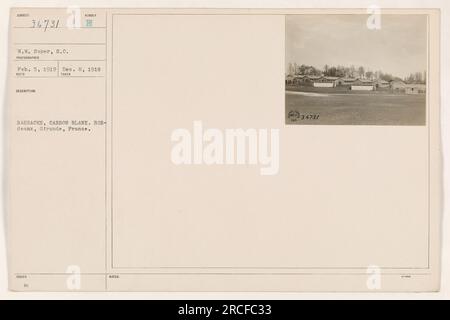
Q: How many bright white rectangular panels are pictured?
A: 2